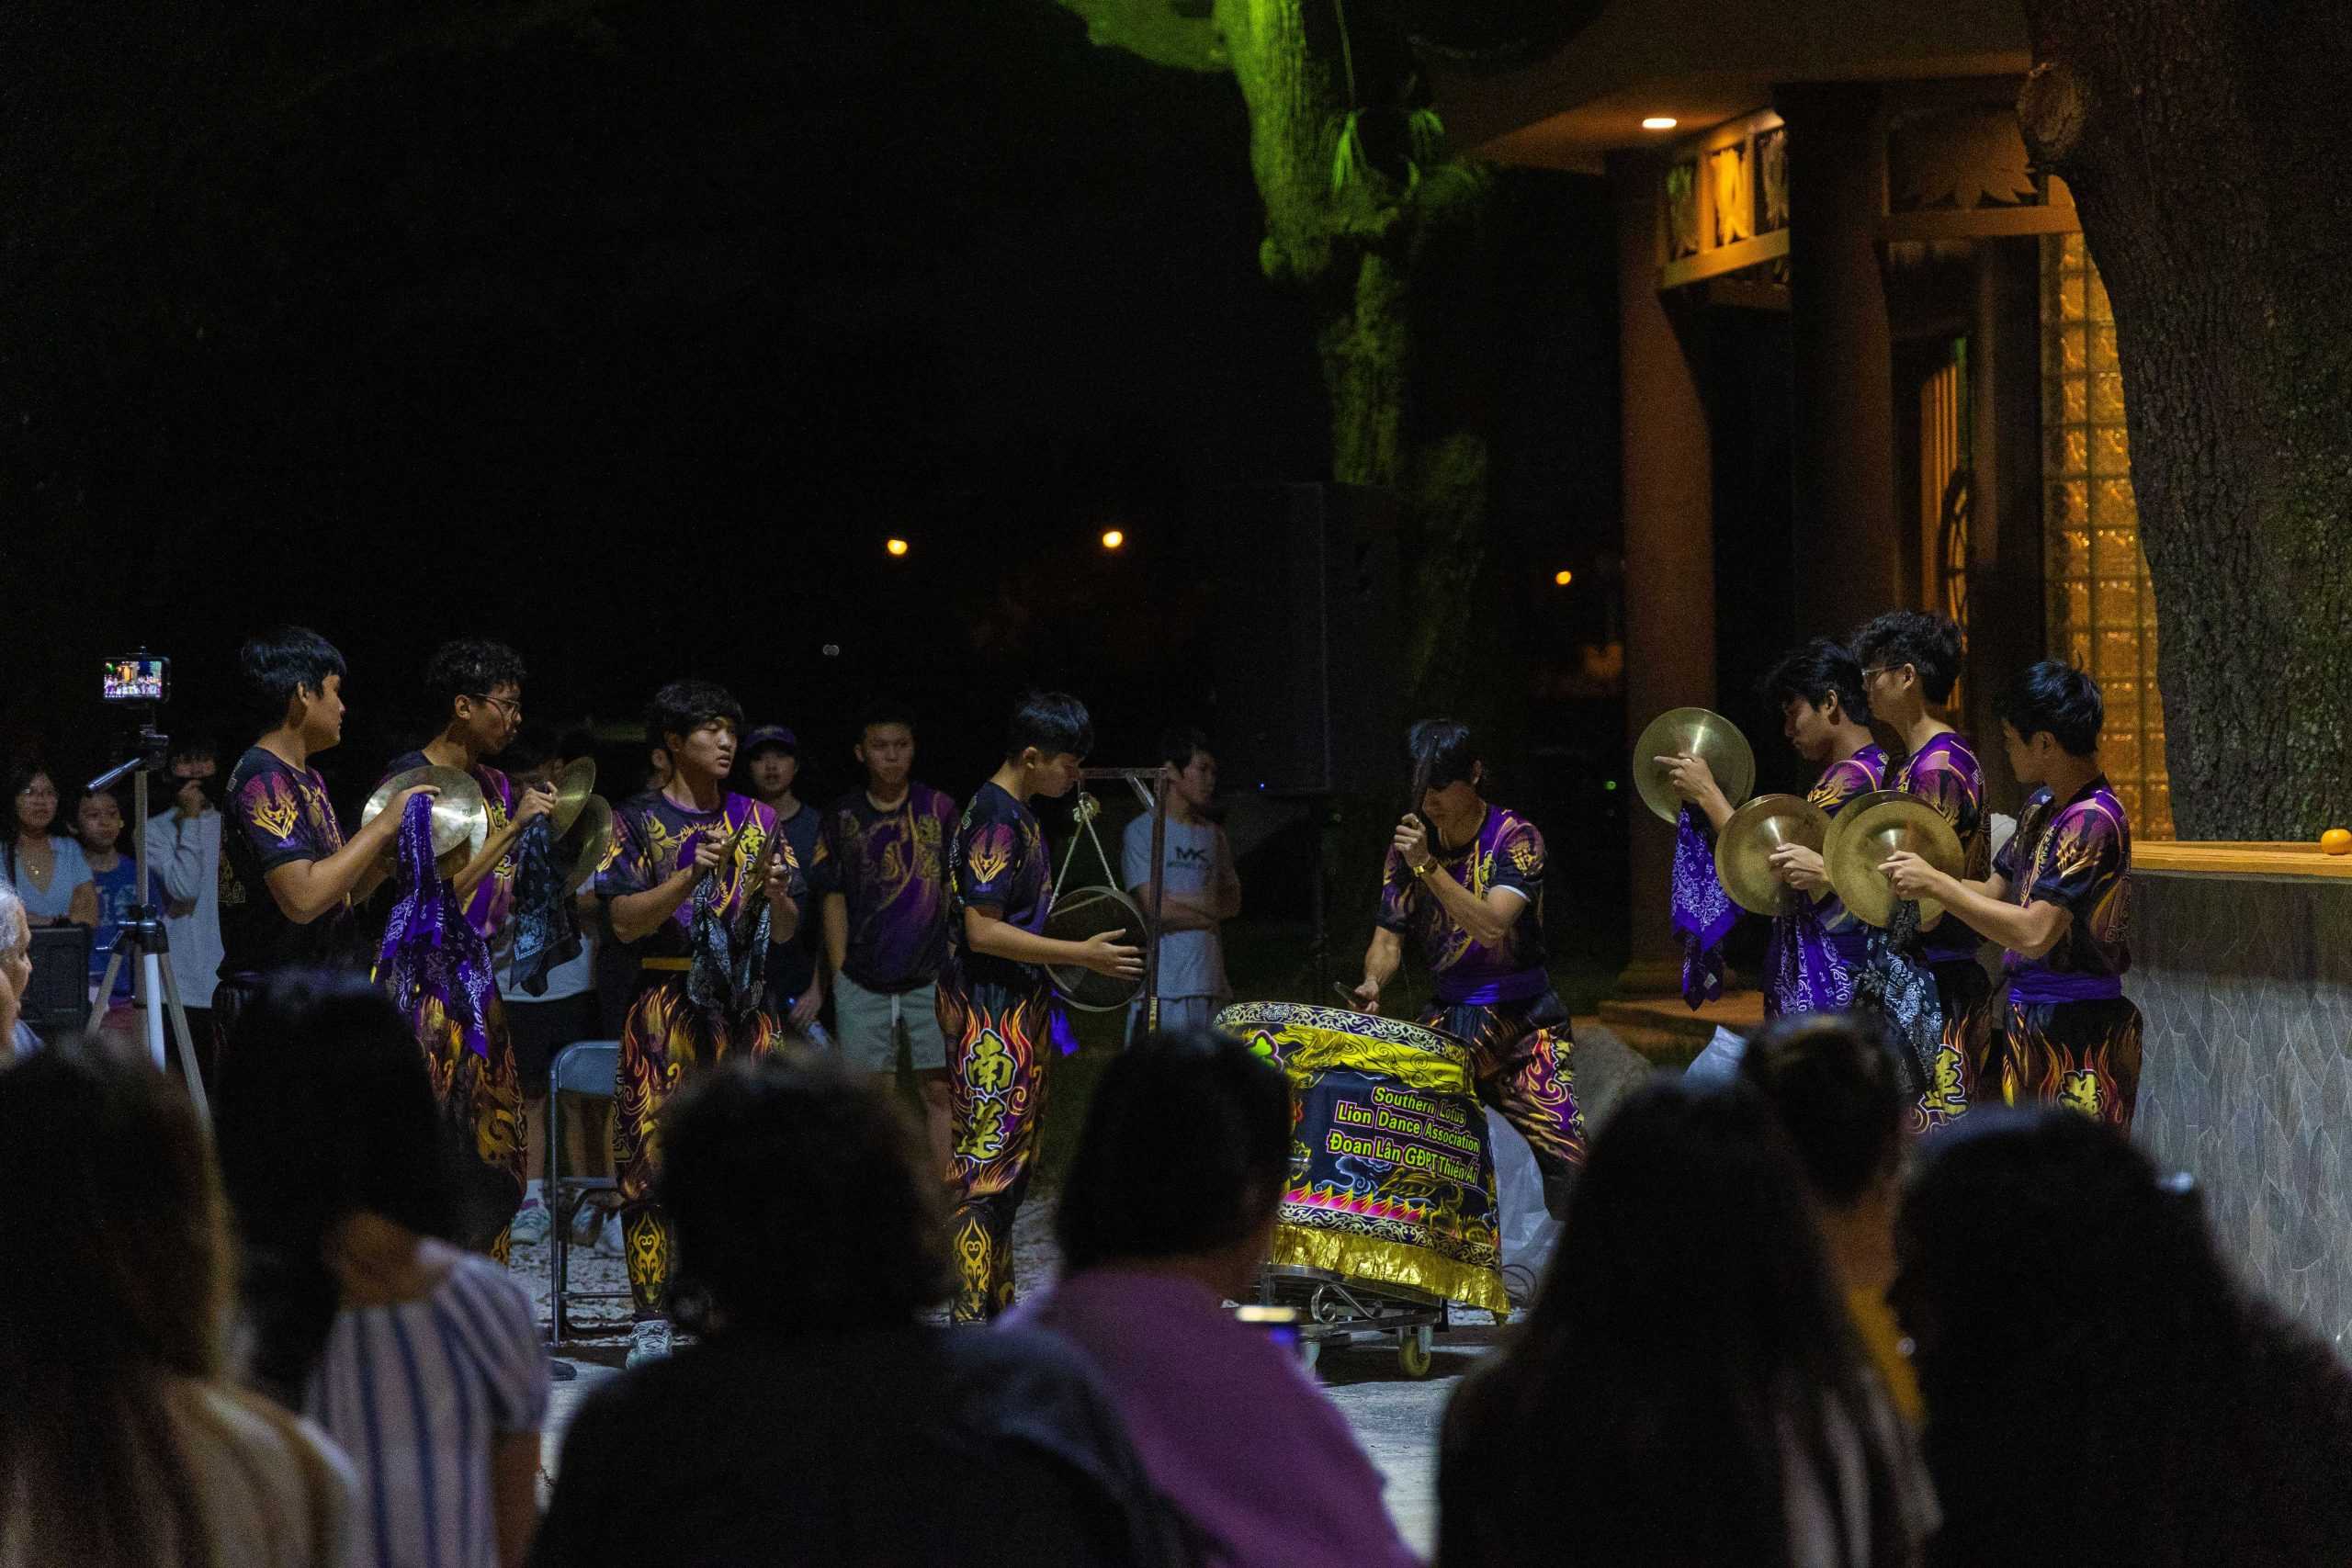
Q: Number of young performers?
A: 8